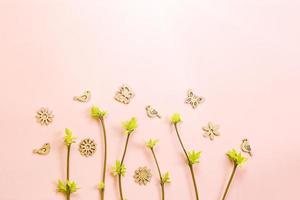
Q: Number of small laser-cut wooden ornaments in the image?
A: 10